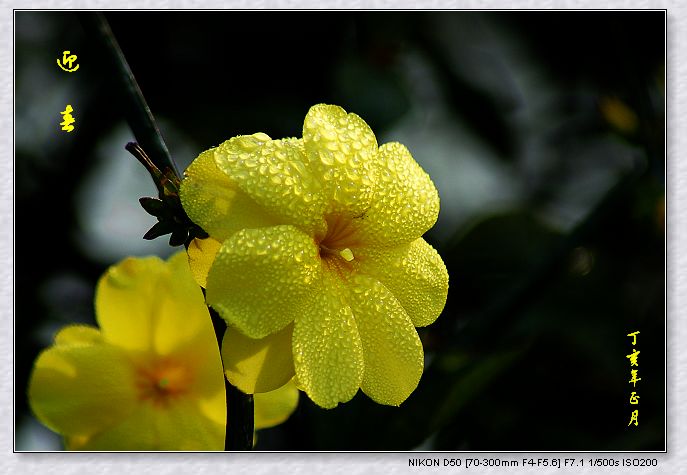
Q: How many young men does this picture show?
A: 0